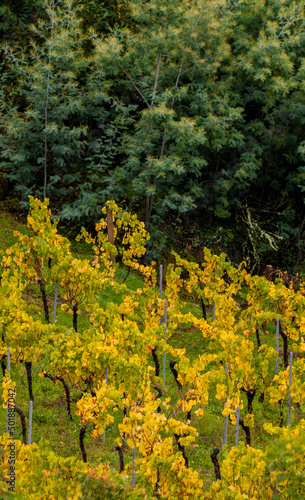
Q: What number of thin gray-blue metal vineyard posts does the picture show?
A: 12